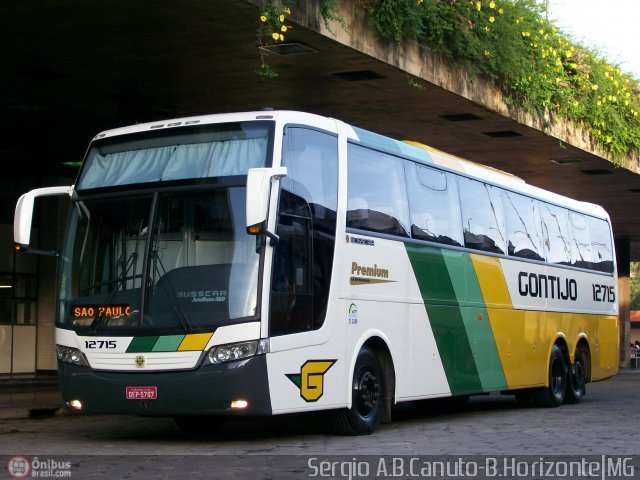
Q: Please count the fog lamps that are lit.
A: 2